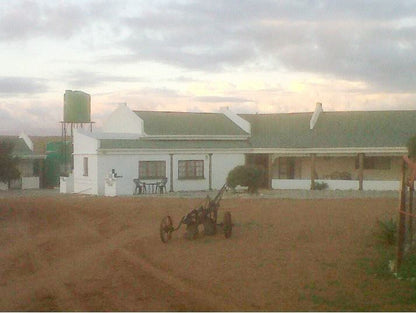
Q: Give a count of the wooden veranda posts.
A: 5